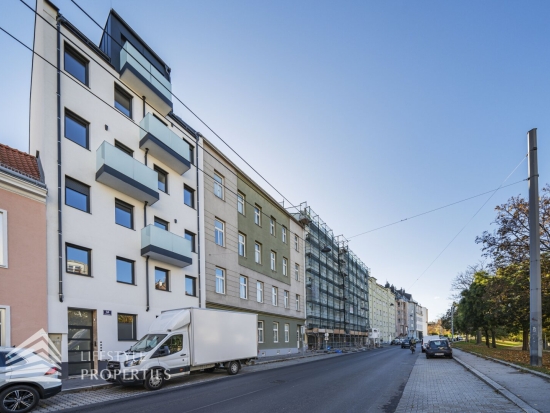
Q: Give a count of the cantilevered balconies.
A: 4